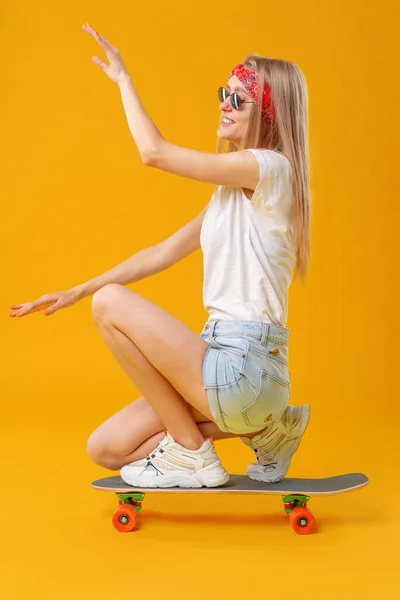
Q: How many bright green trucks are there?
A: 2